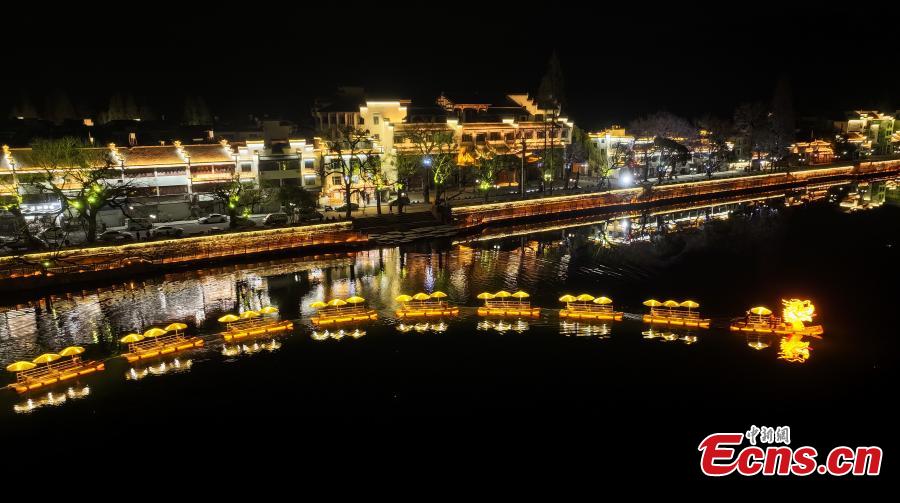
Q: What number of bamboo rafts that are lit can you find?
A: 9